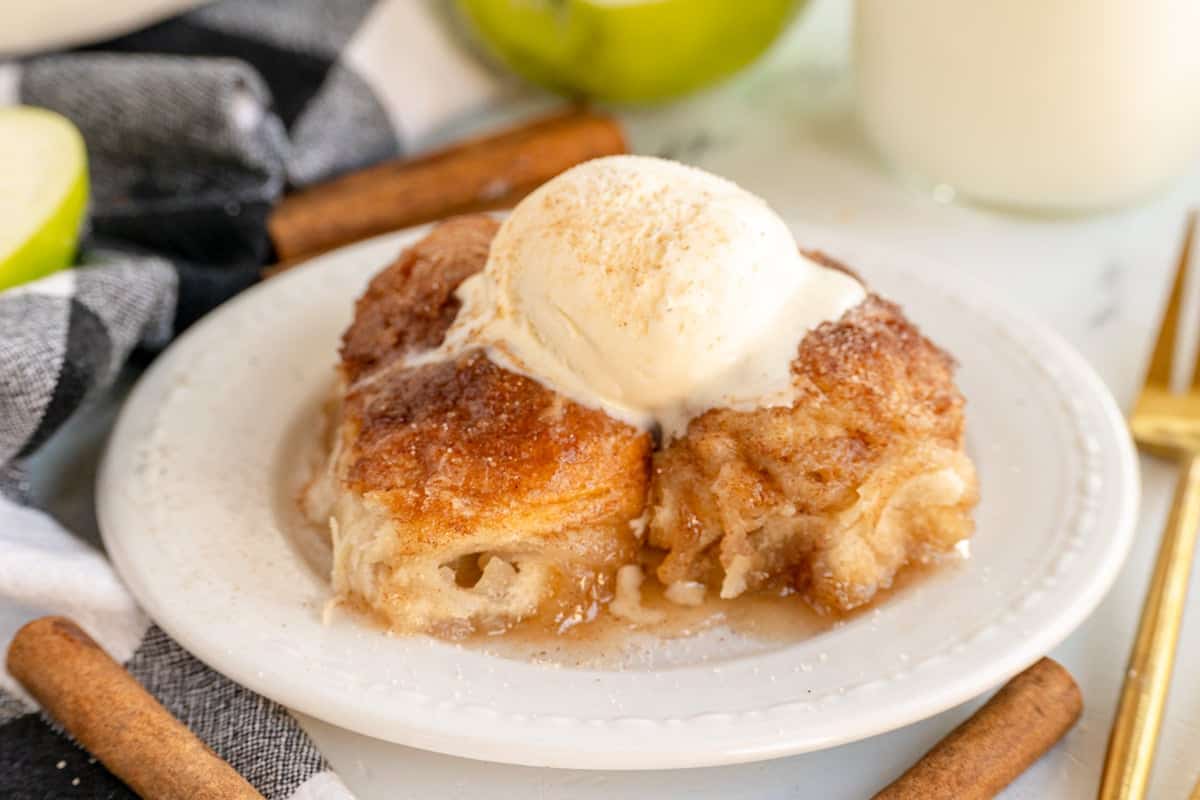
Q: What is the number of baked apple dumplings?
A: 2